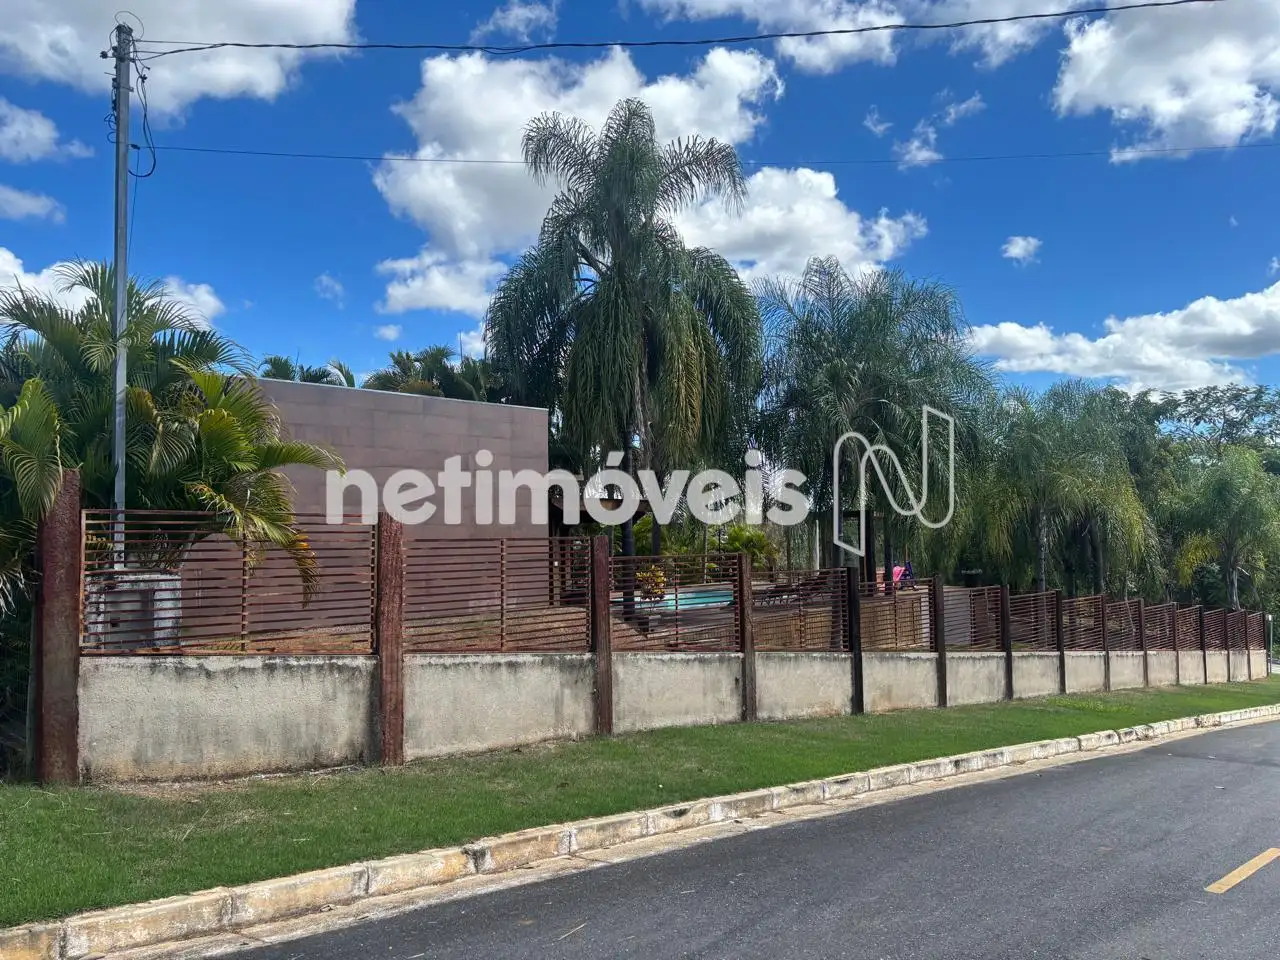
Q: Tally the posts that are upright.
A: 15